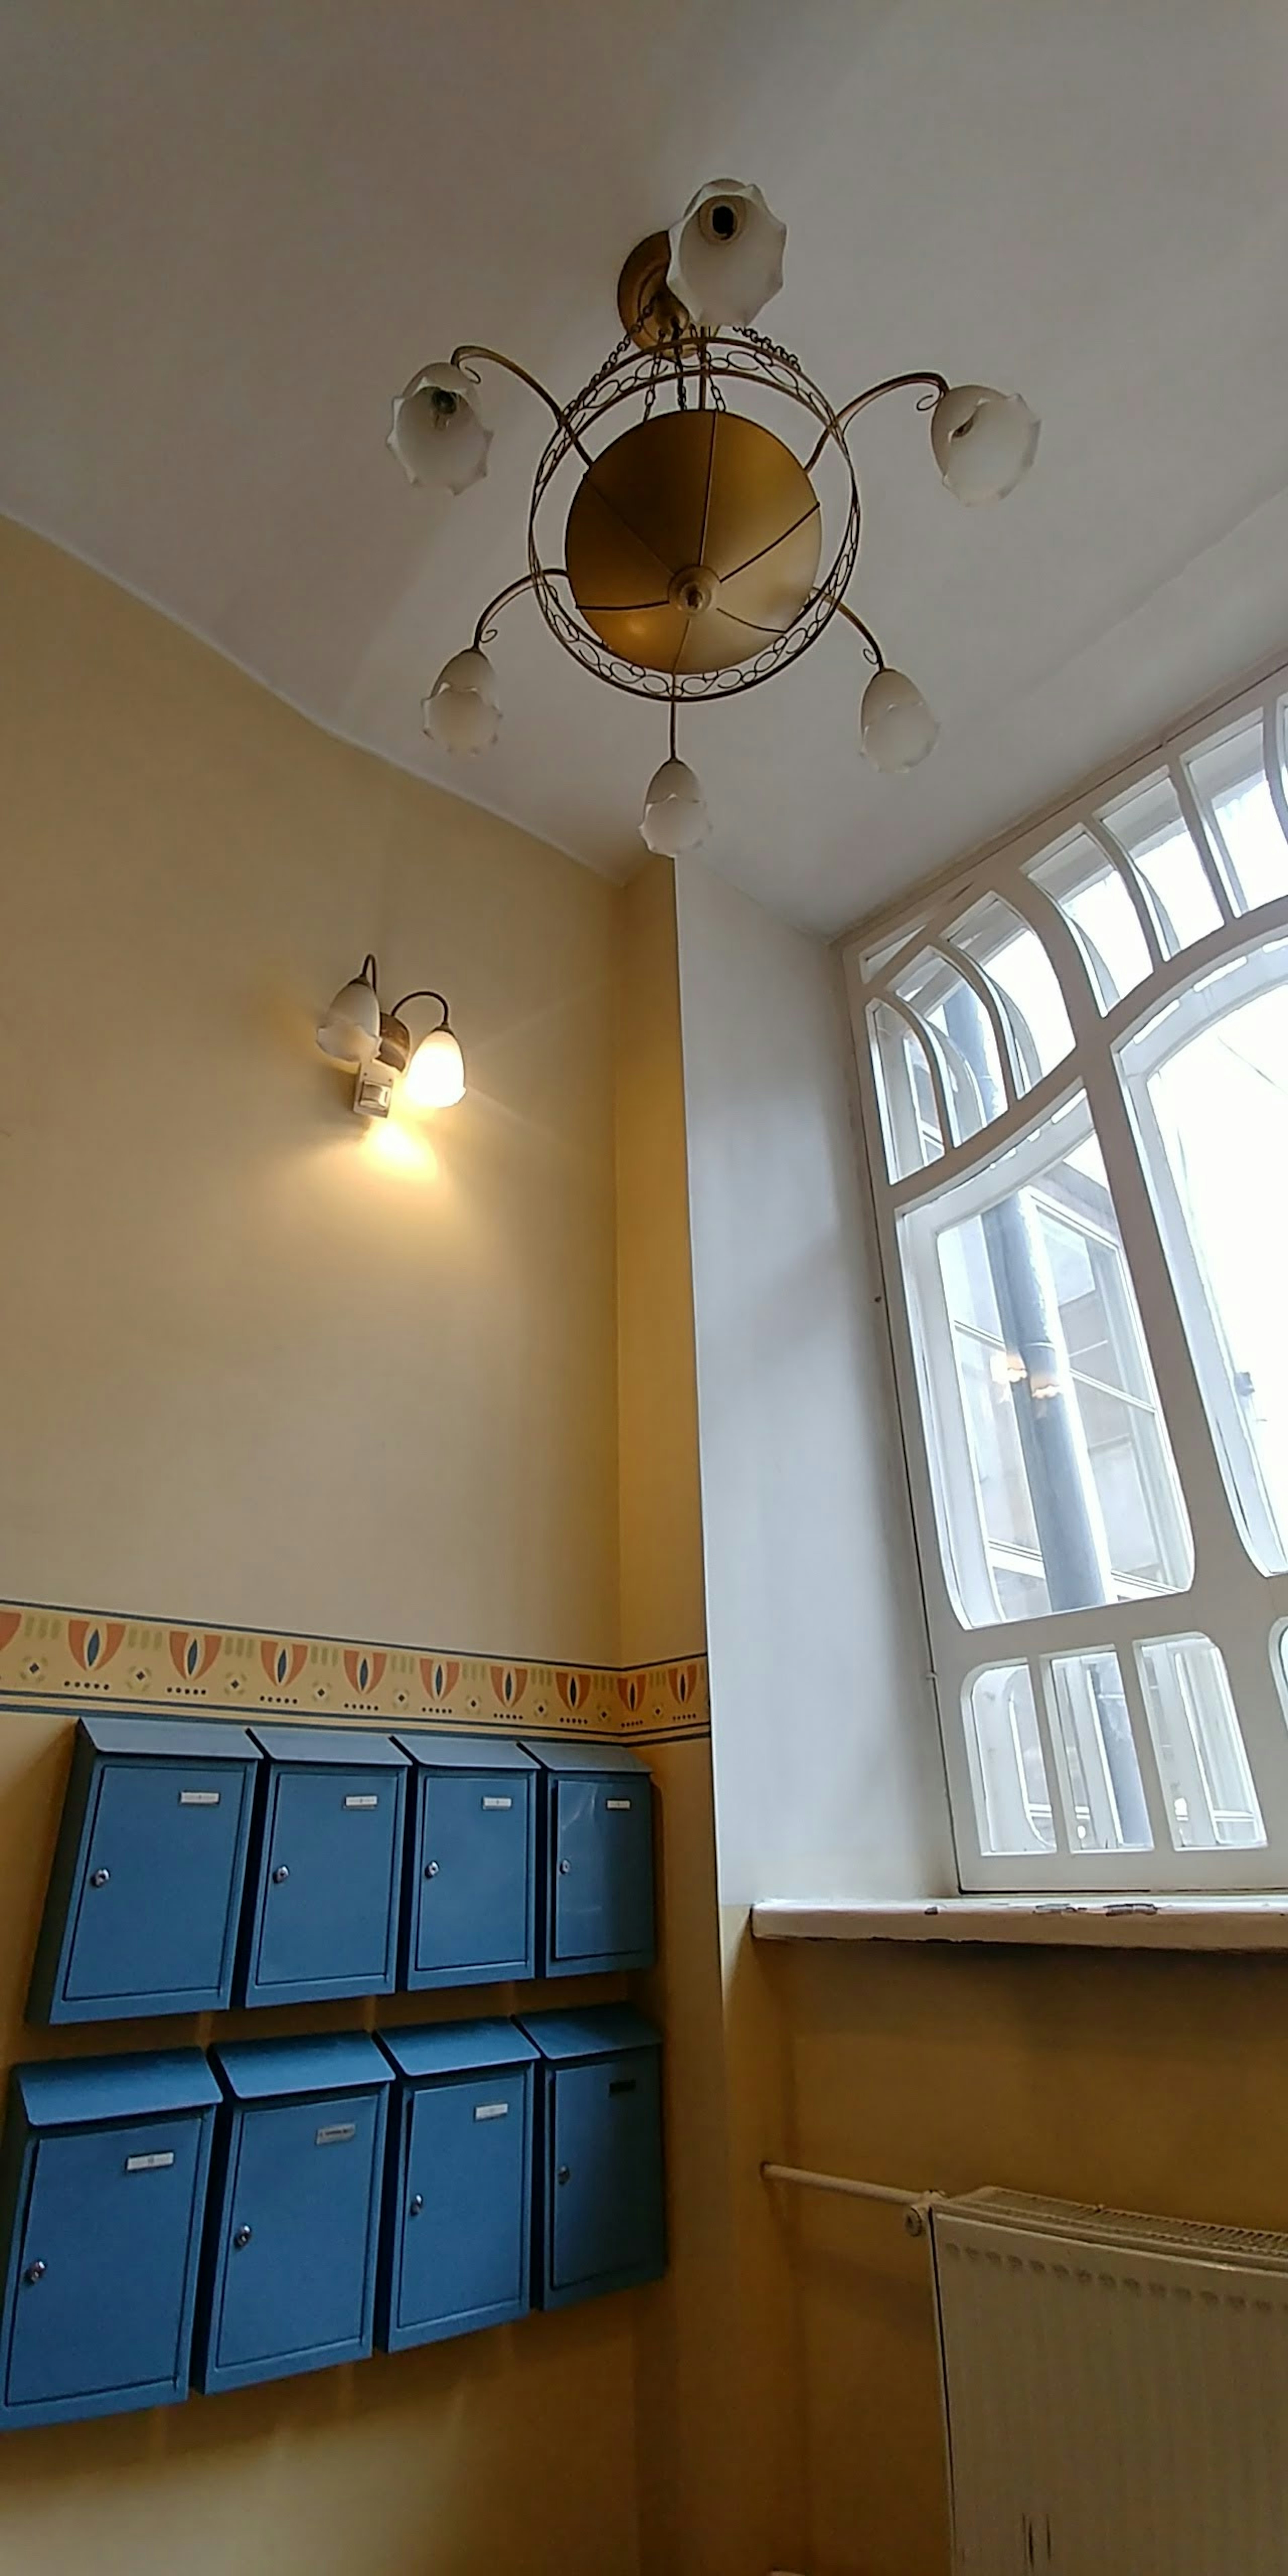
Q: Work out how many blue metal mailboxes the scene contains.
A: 8